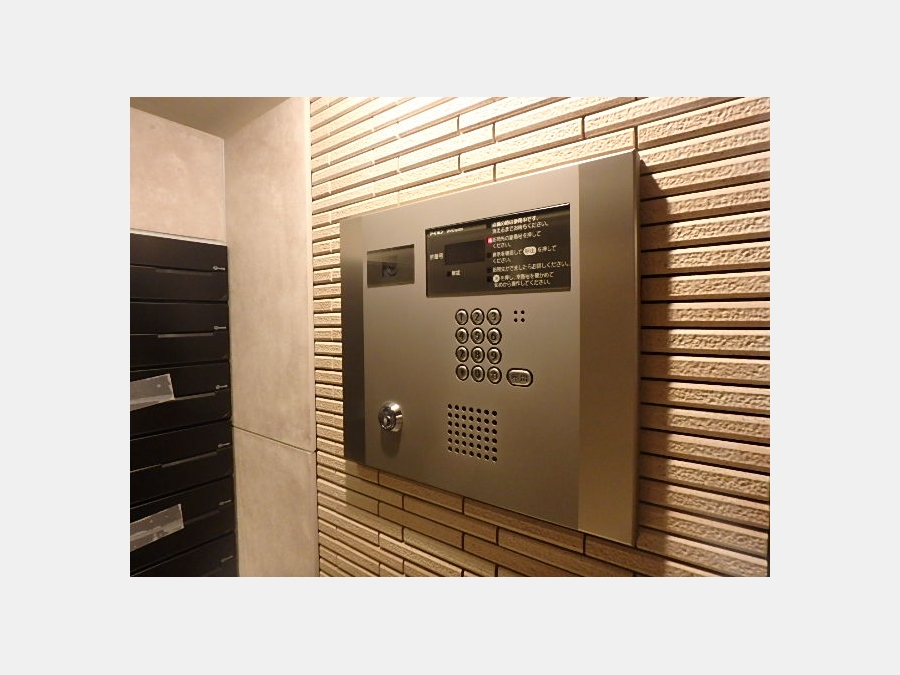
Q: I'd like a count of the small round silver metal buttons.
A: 12